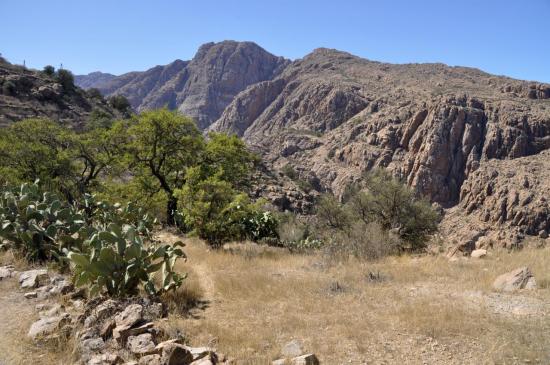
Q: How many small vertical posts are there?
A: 2